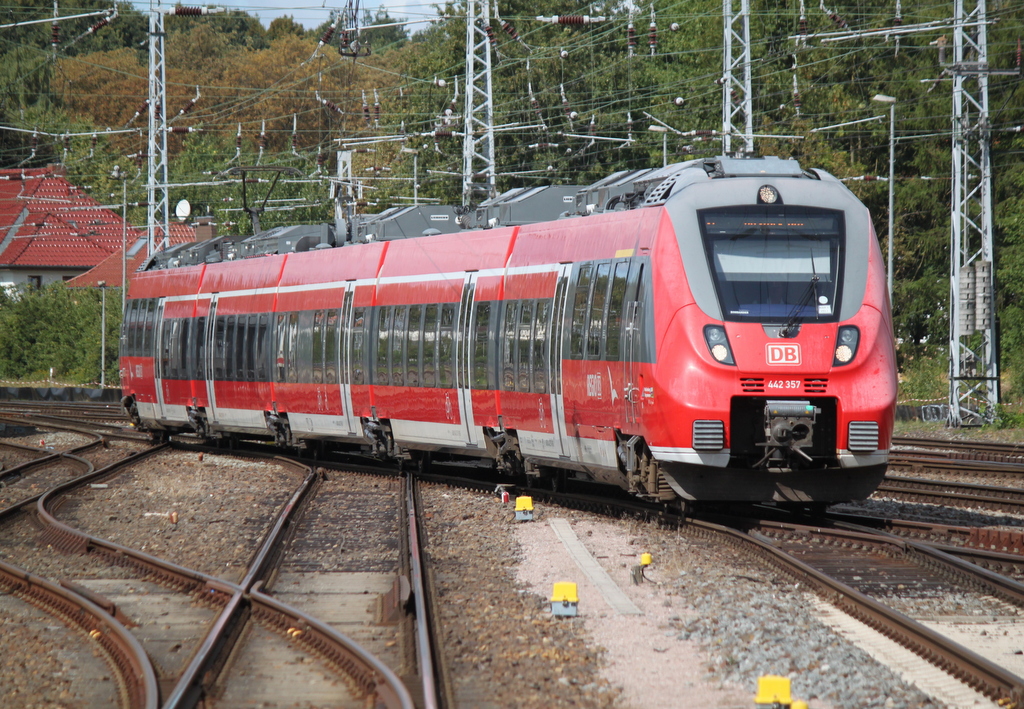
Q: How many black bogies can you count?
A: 6